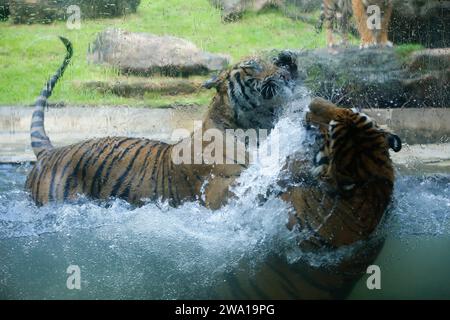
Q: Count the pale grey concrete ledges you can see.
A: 1